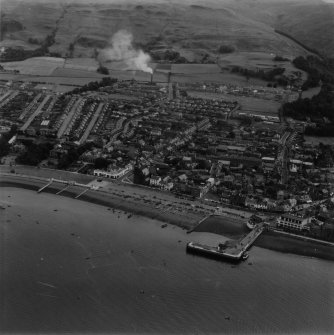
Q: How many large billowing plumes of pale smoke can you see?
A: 1